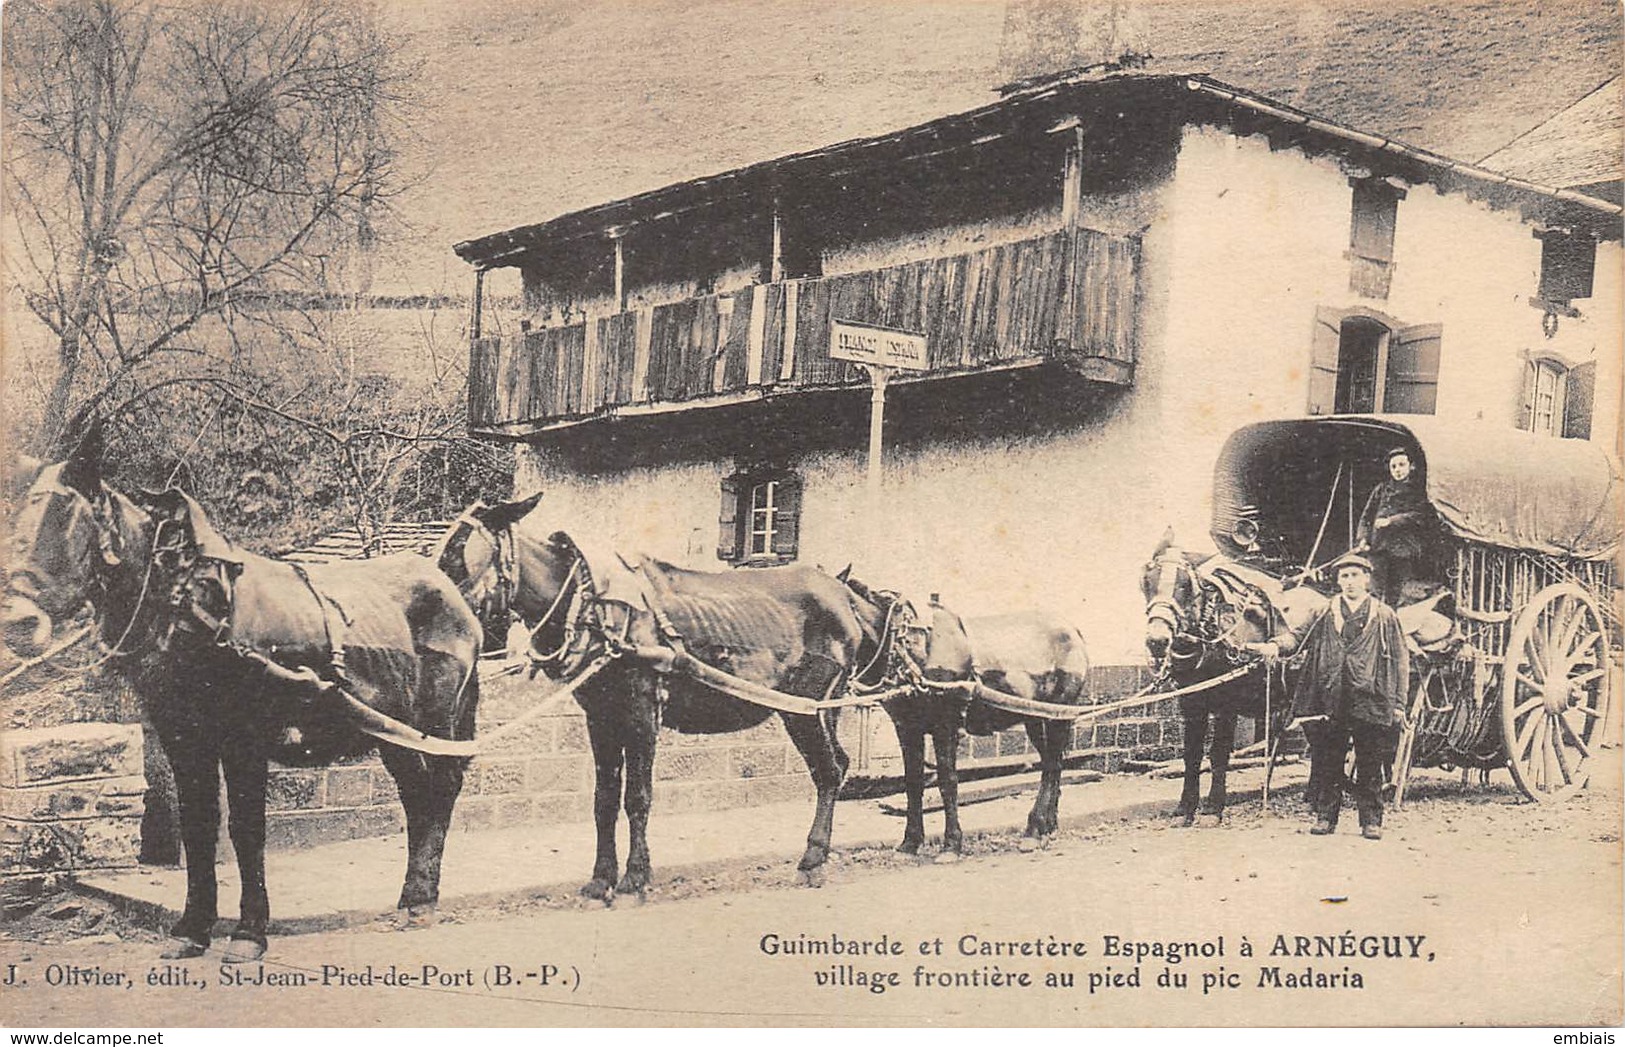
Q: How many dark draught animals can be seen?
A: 4